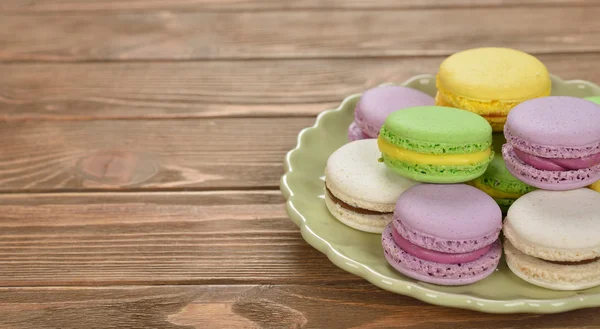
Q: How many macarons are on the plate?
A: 10